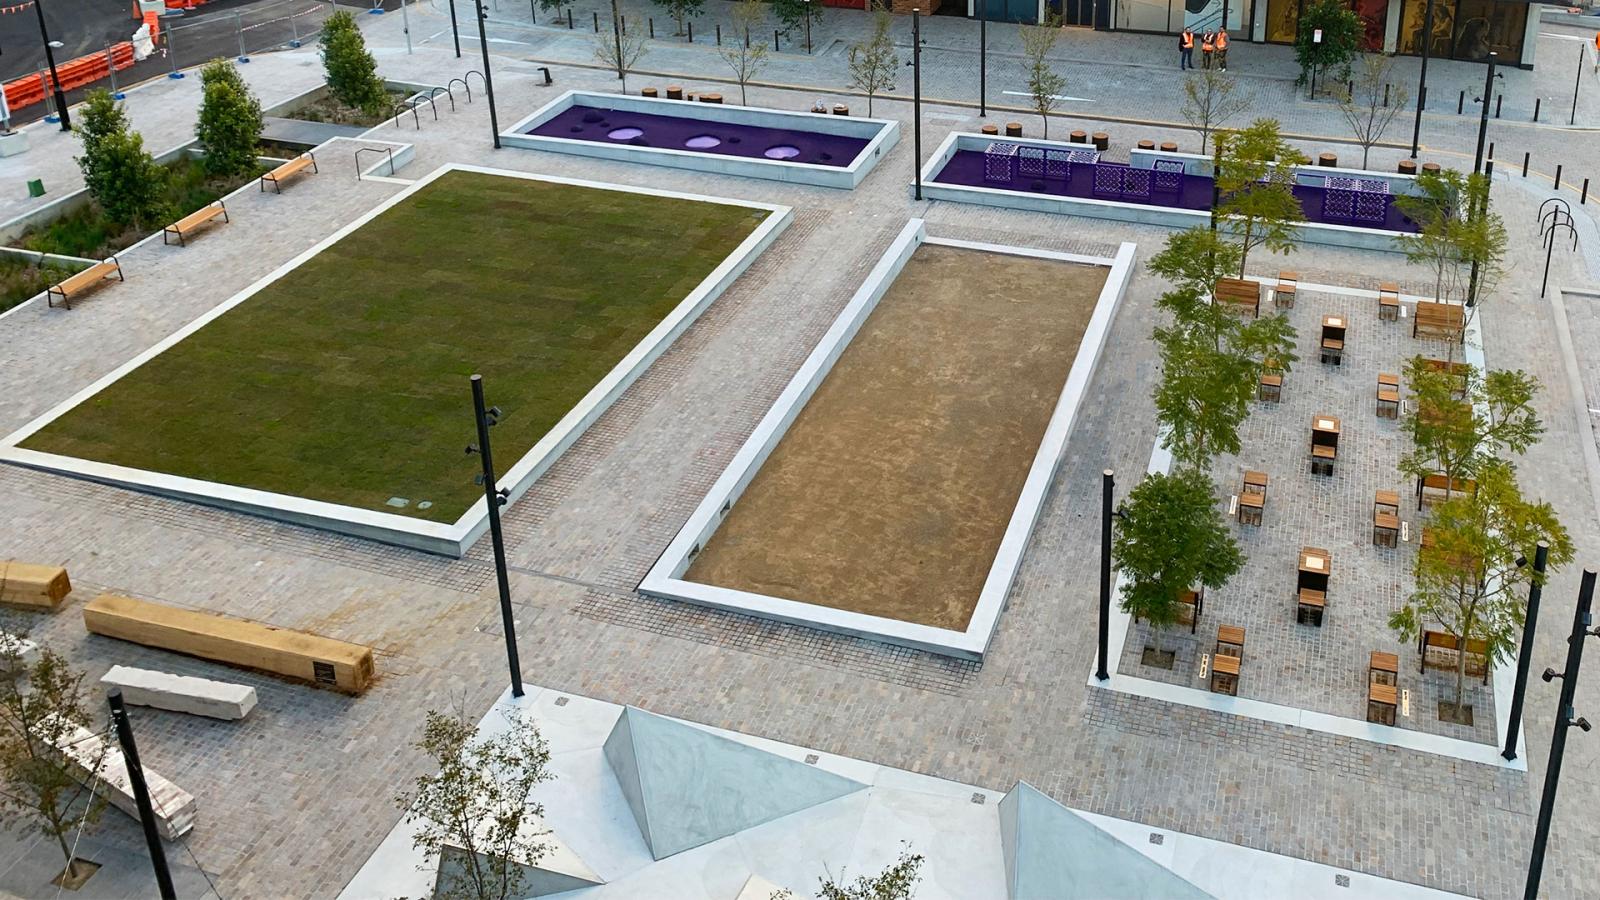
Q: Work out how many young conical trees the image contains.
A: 3